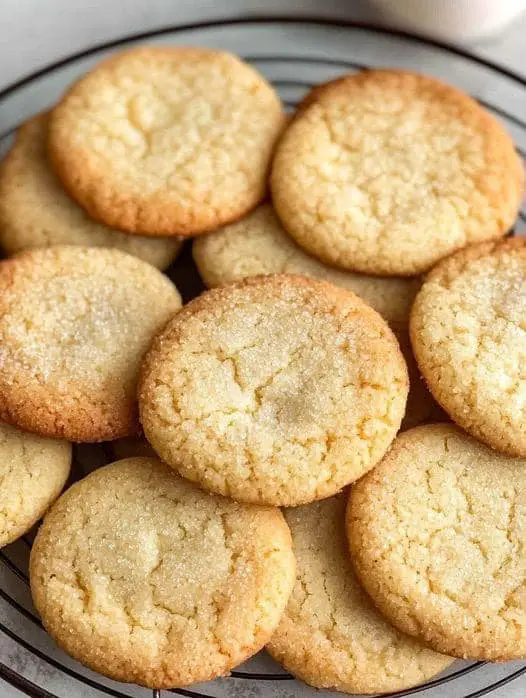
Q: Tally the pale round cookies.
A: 11